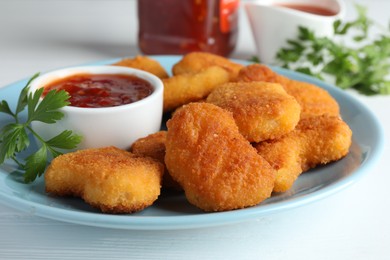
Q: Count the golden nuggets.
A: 9